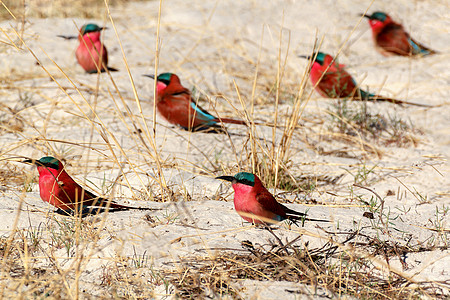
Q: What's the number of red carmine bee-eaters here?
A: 6